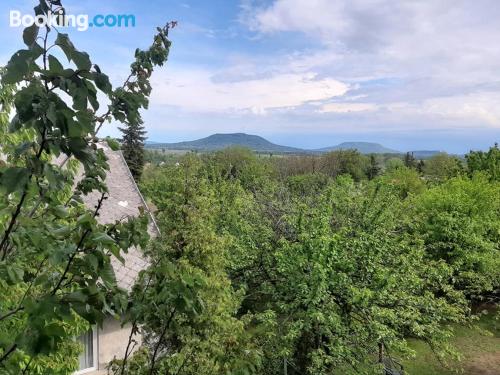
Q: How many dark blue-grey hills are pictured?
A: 2